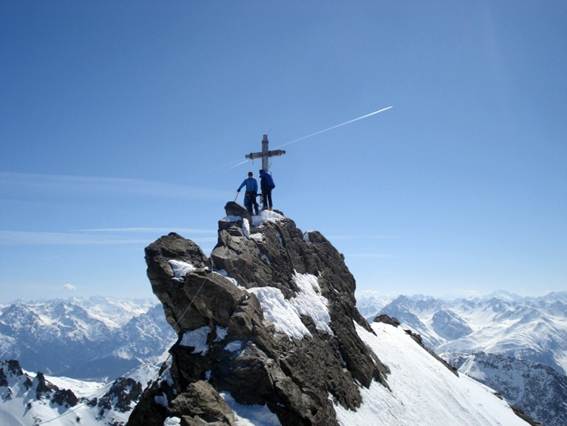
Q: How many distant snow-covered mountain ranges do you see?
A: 2